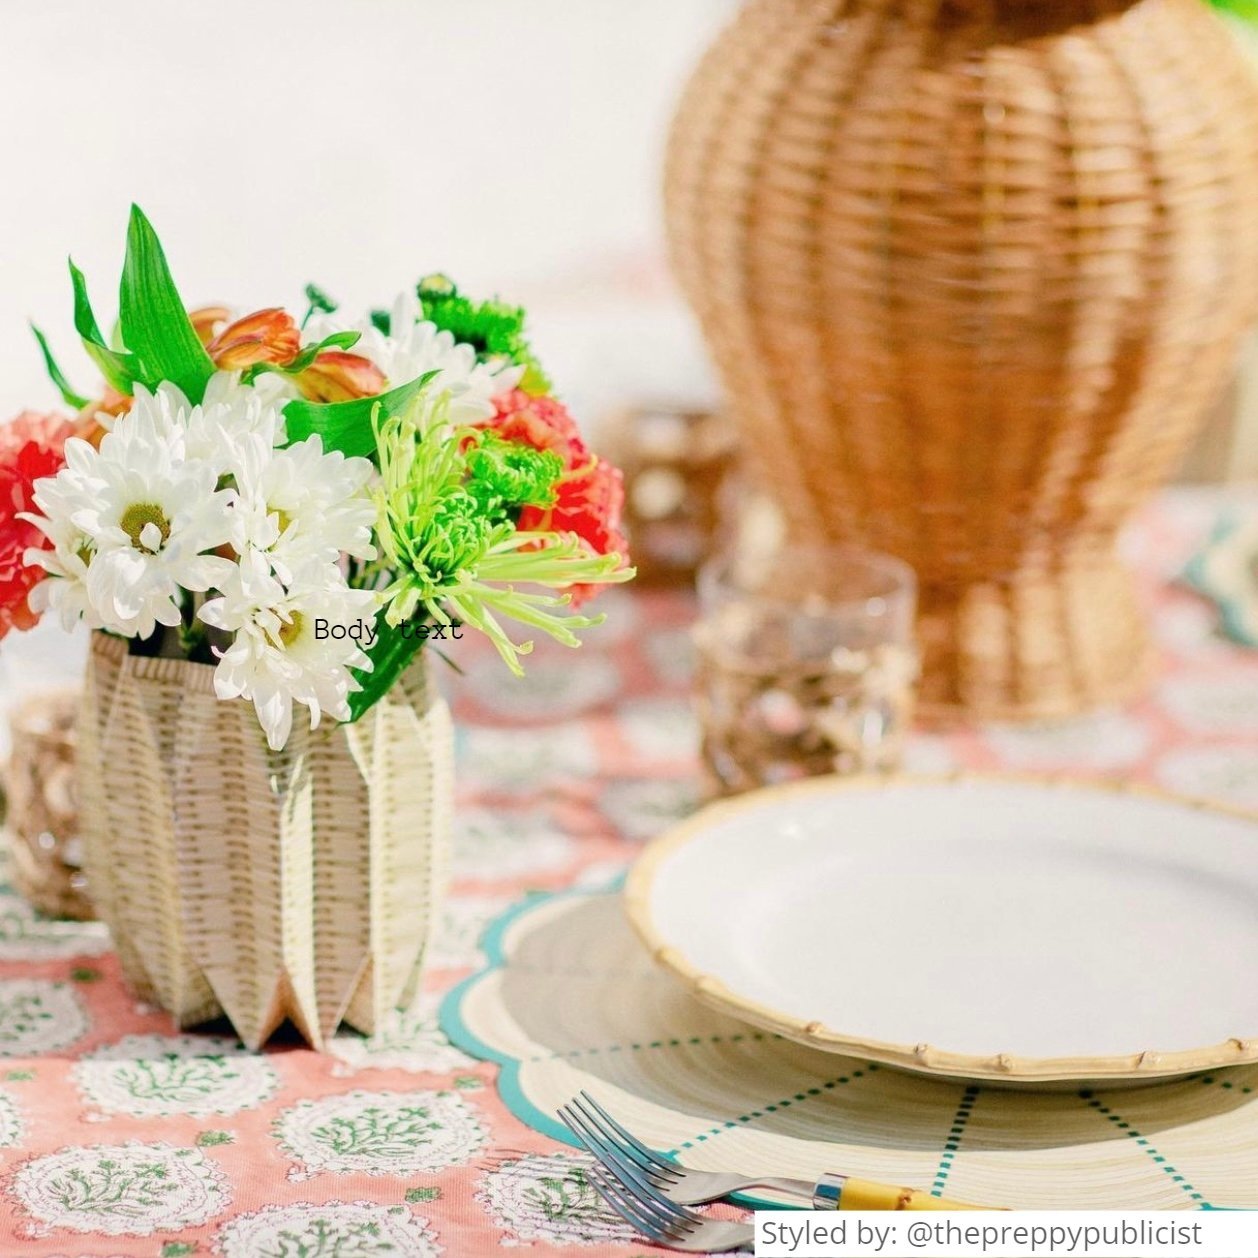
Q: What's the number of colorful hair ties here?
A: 0